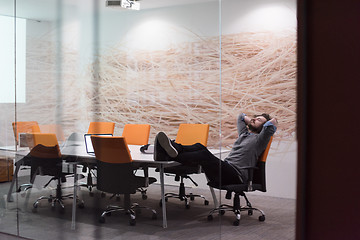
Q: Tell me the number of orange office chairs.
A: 7